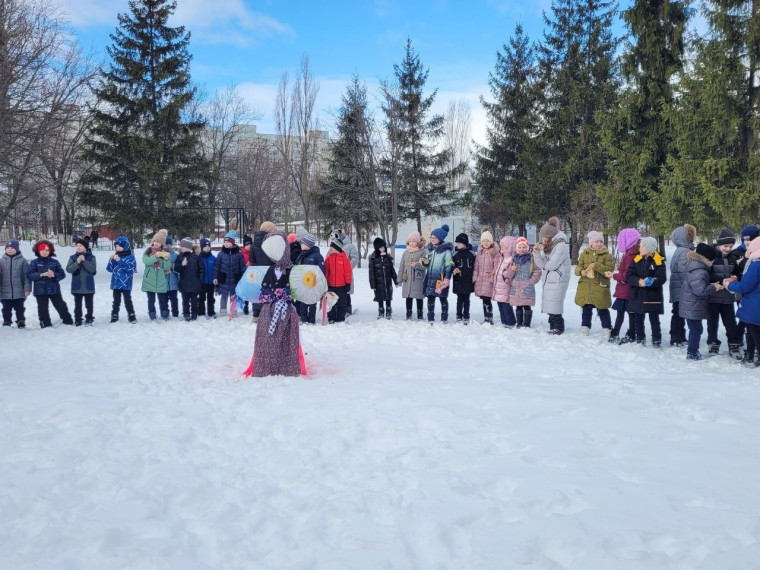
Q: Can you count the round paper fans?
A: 2